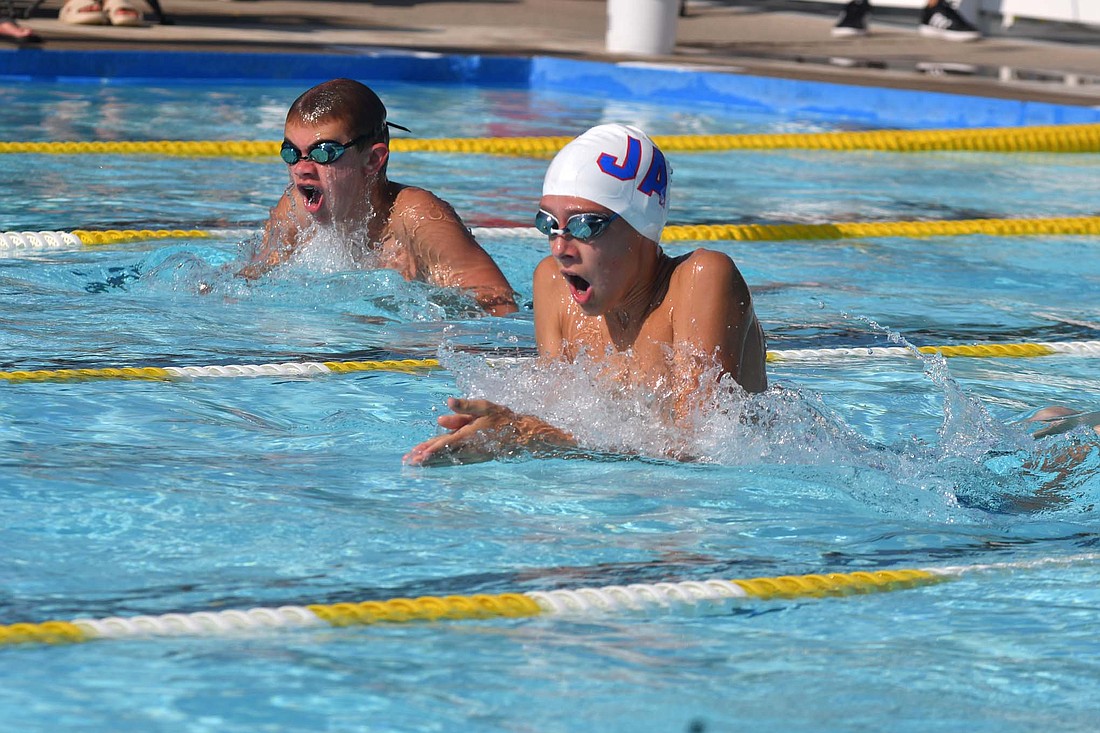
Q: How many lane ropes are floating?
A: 4